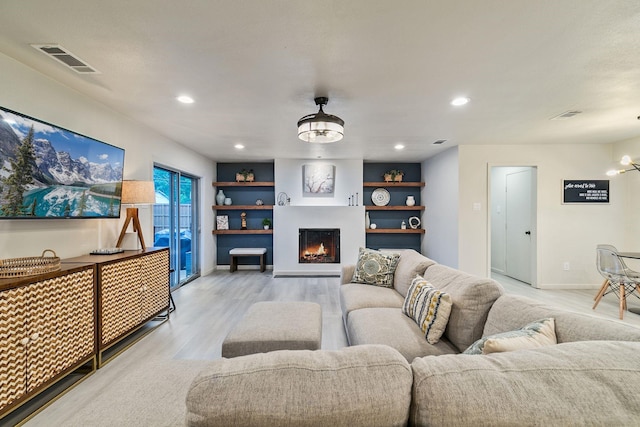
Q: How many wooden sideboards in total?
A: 2